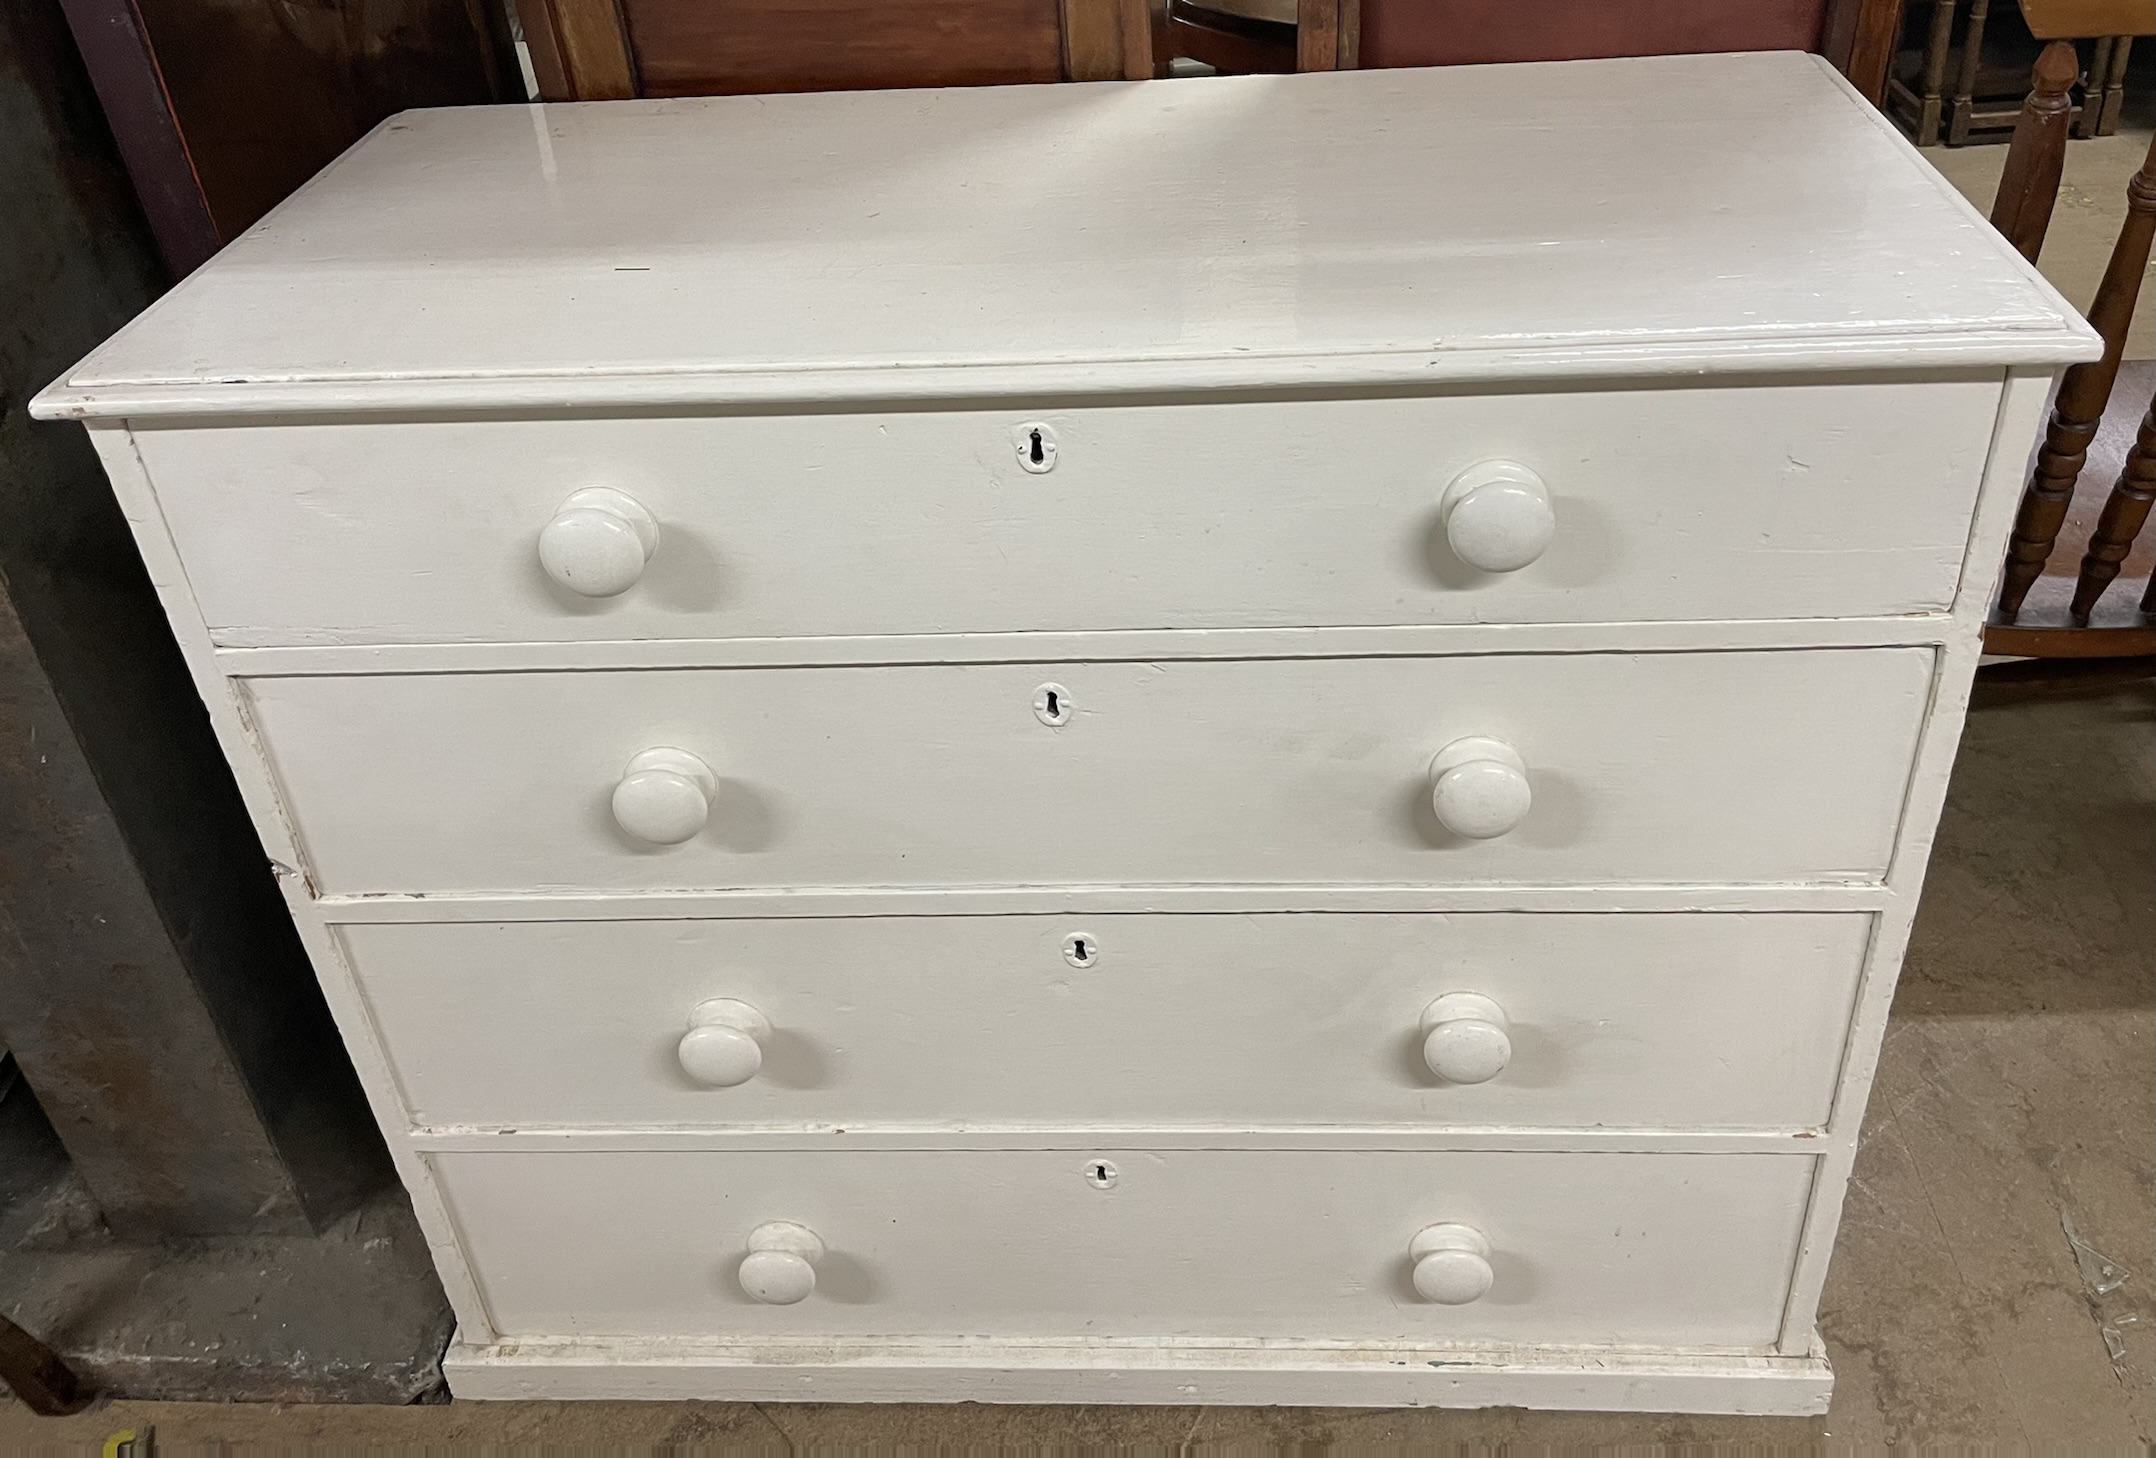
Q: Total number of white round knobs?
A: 8